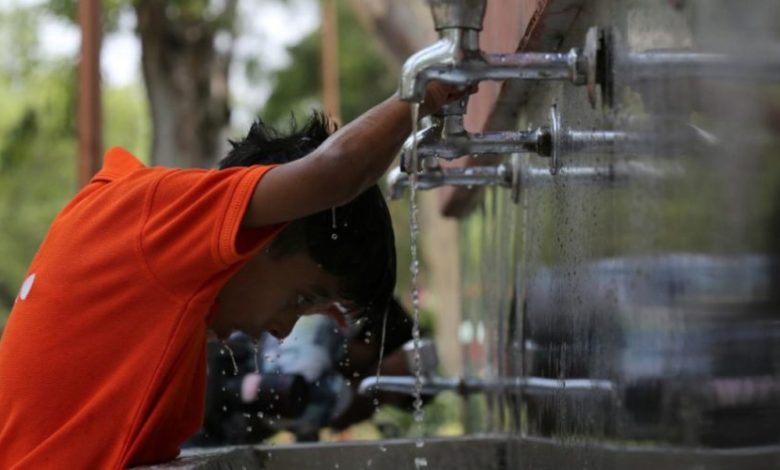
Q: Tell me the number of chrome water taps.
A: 4